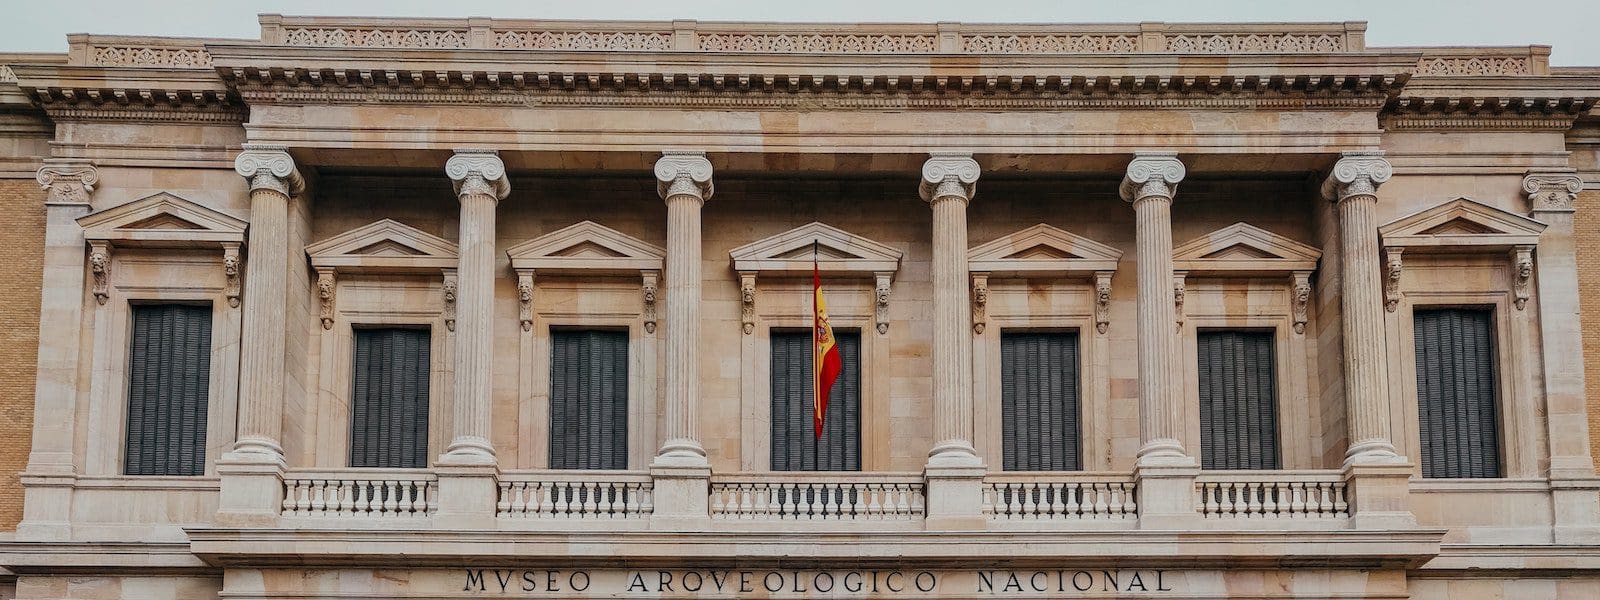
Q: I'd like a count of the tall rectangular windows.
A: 7